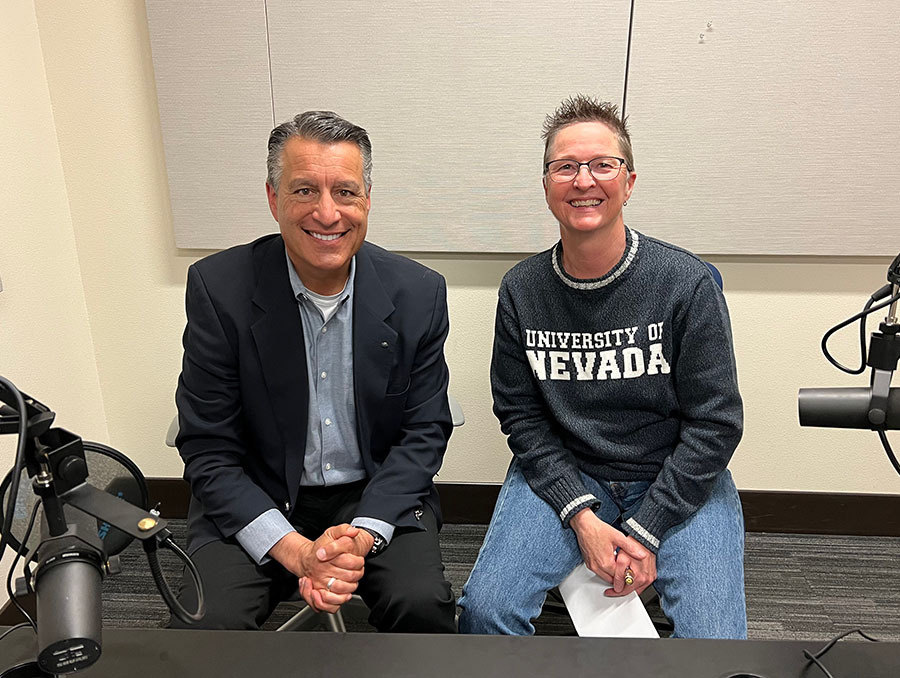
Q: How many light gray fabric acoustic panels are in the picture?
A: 3